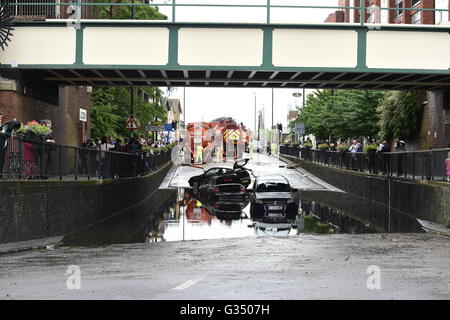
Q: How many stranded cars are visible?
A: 3